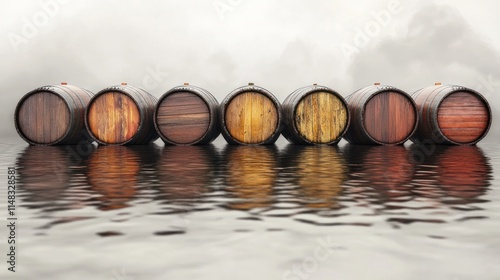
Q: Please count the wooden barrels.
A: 7